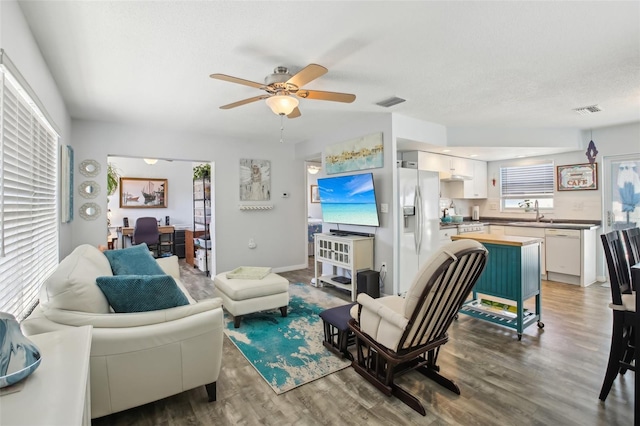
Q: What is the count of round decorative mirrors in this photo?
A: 3